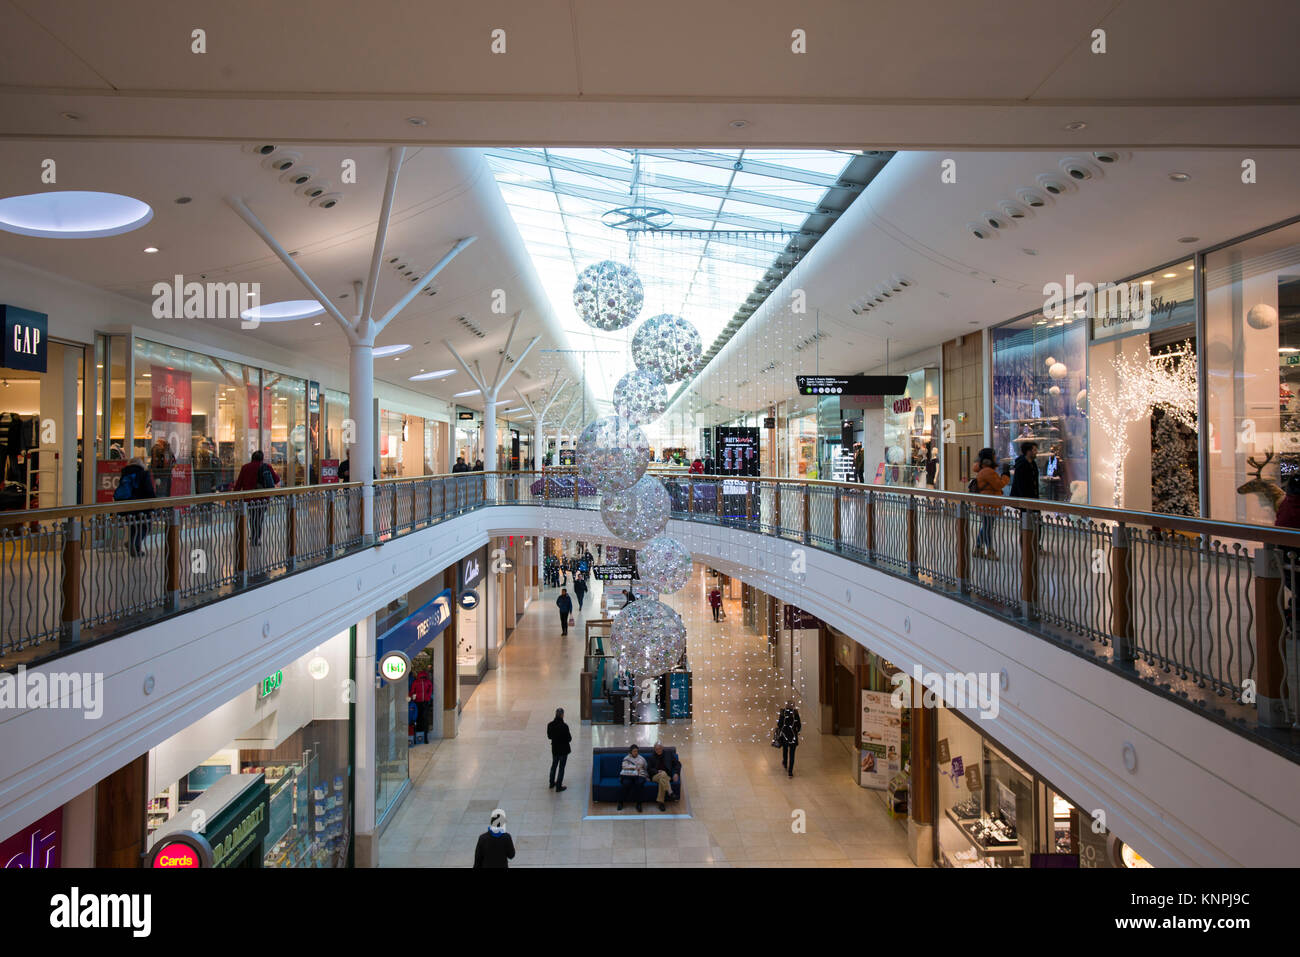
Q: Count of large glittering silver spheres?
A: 7